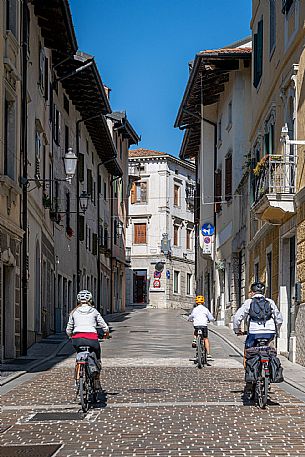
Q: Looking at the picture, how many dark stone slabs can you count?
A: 2